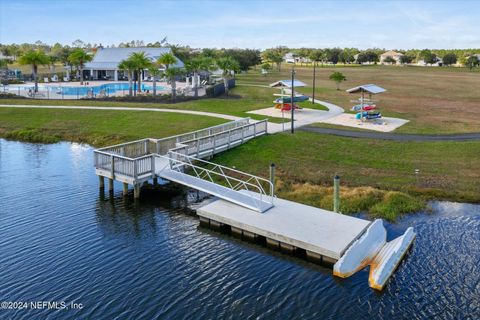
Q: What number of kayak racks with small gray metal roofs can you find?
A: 2